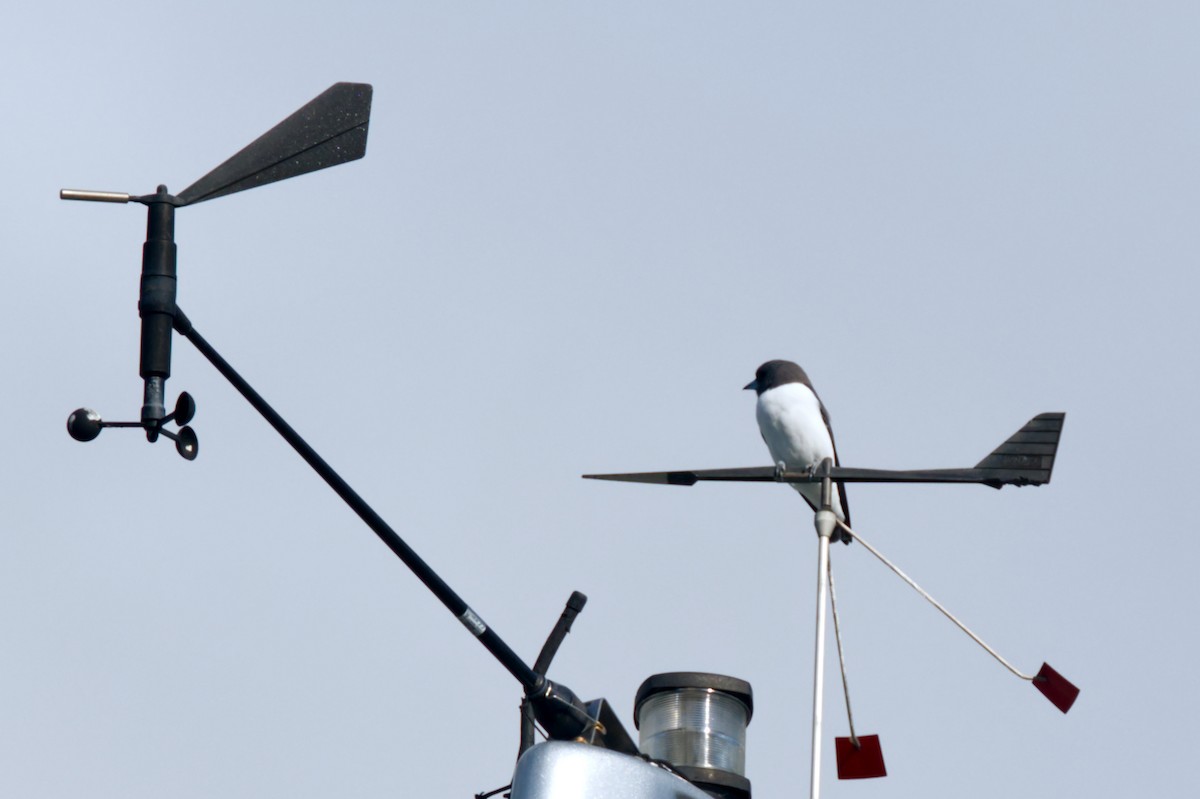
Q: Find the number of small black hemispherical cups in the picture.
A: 3